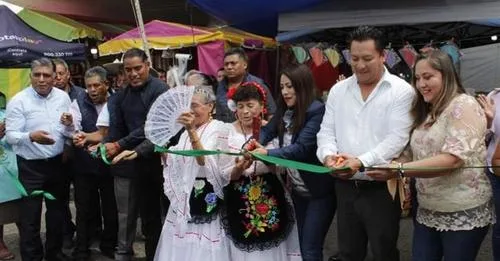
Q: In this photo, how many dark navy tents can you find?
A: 1